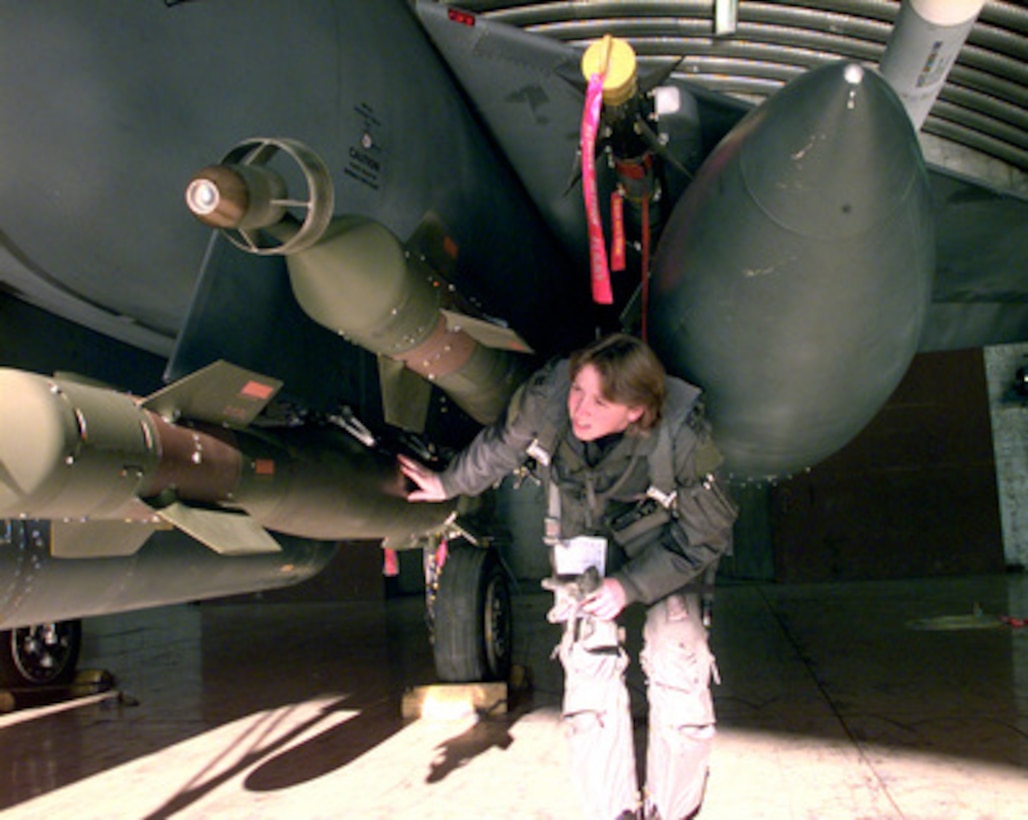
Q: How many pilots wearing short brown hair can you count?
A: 1